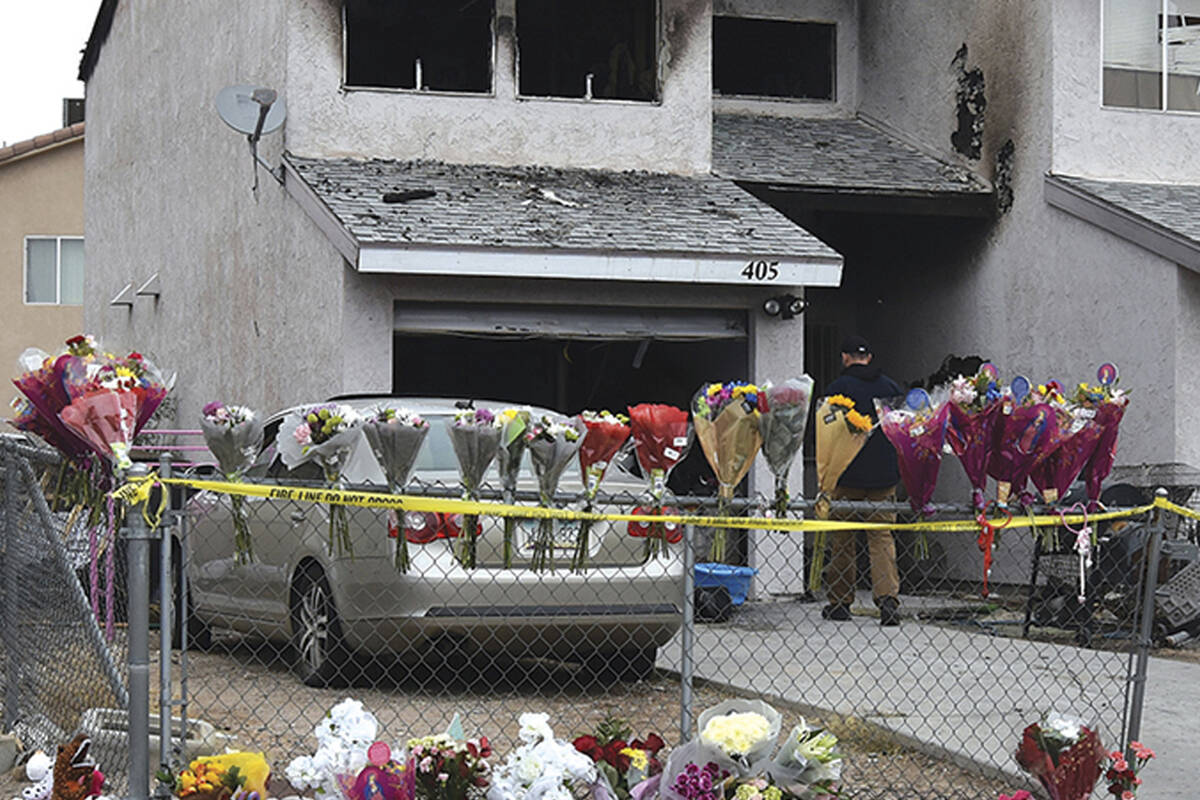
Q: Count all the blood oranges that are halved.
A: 0